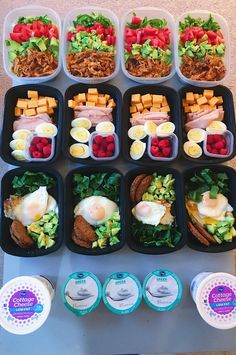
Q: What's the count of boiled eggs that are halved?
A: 15